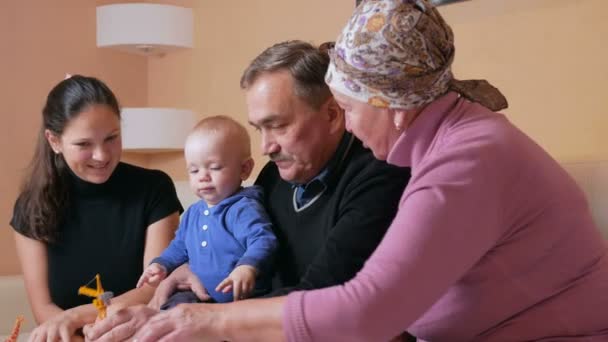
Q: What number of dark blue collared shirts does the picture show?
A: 1